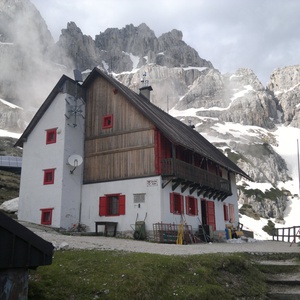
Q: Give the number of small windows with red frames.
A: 4